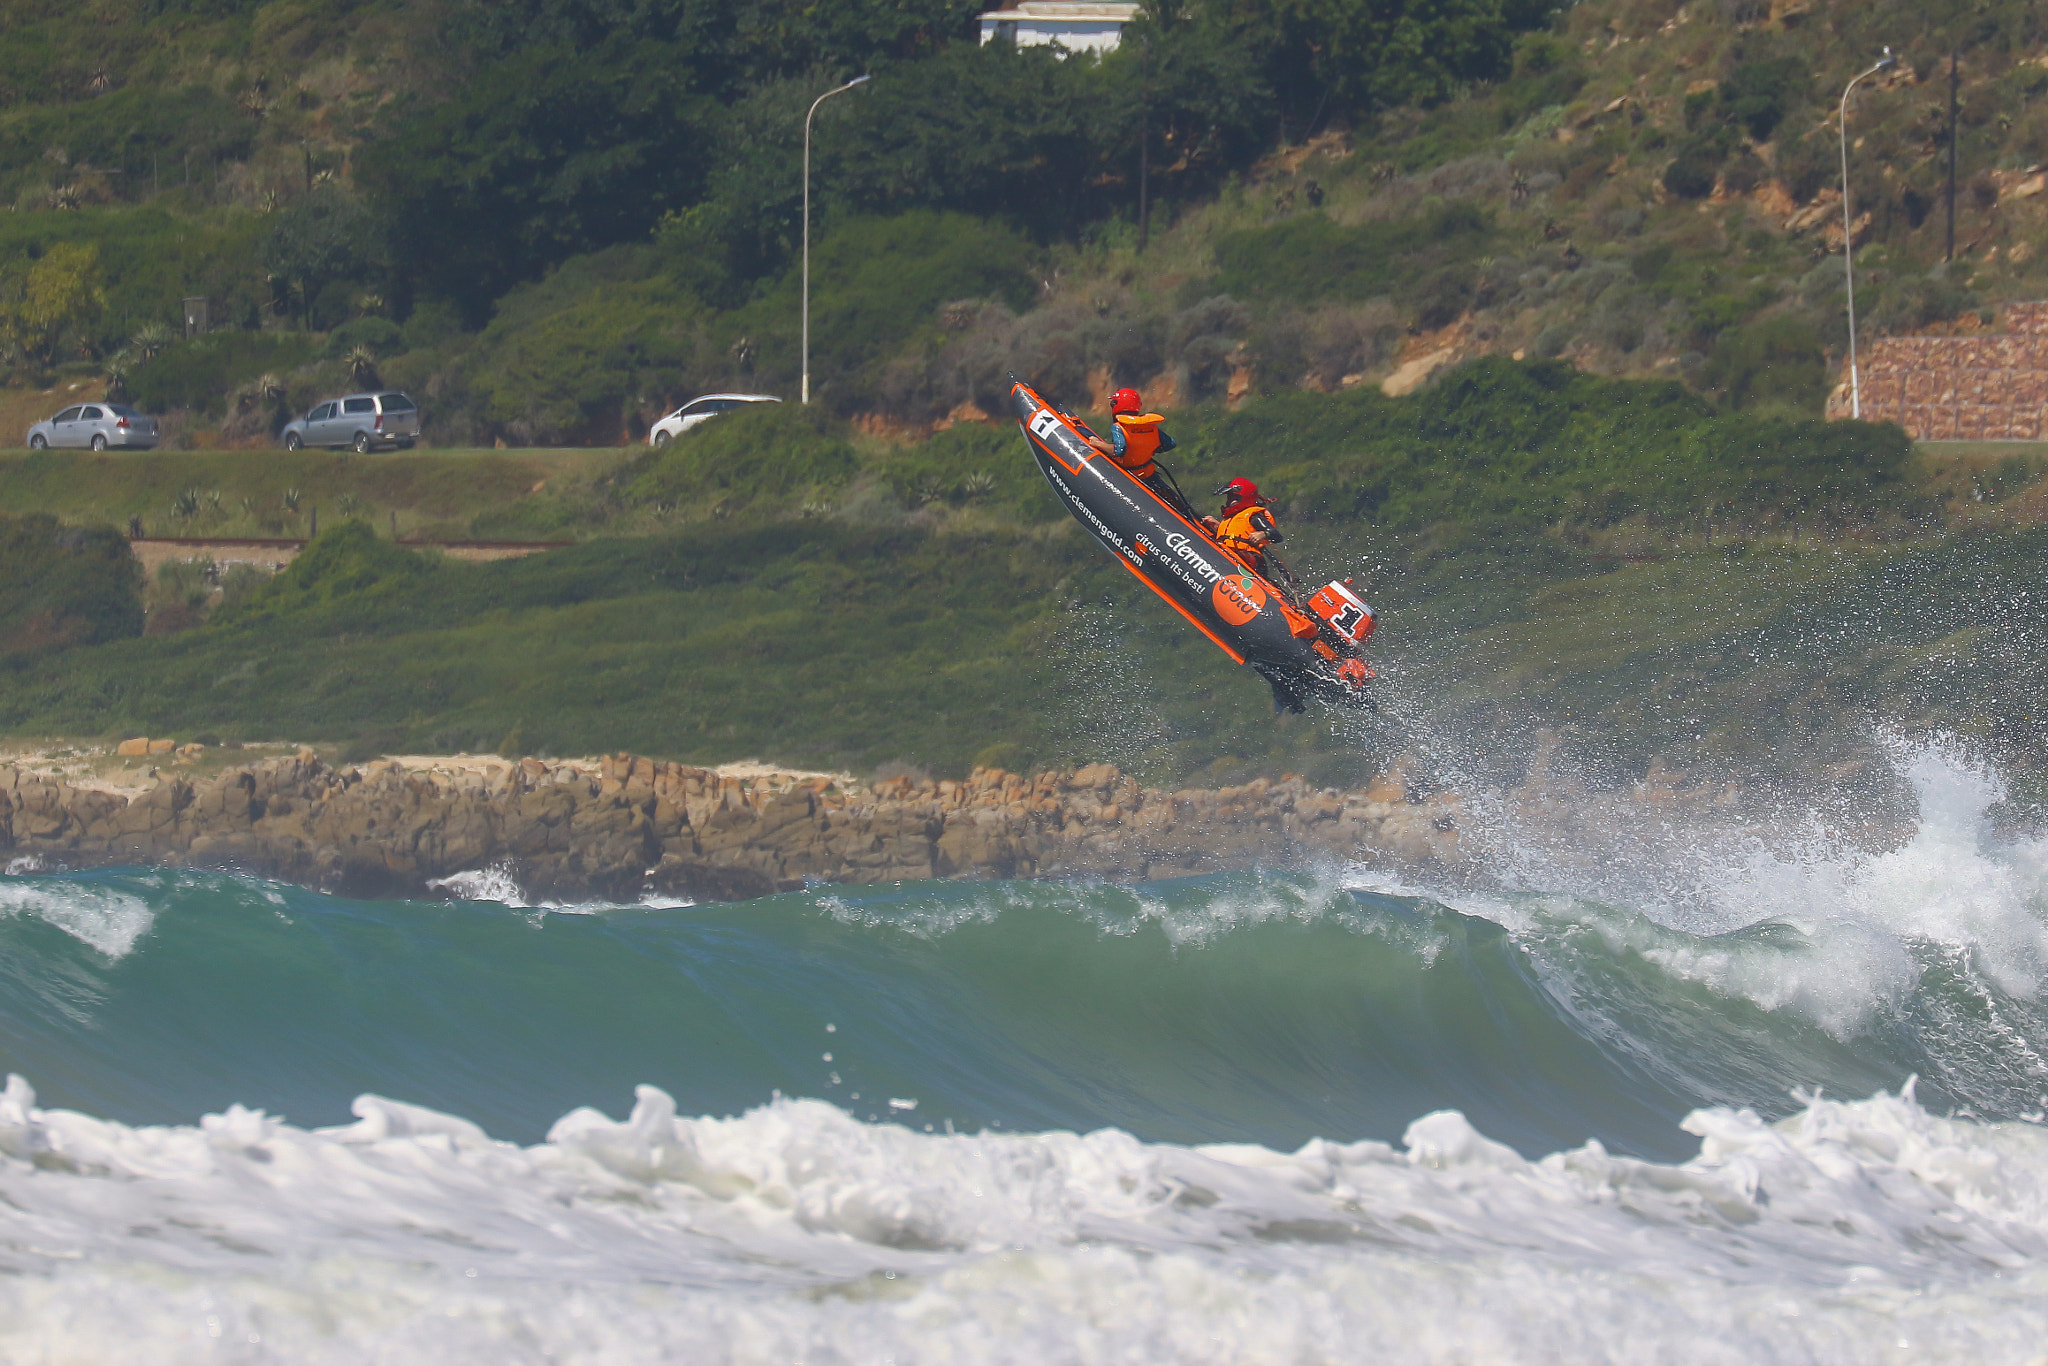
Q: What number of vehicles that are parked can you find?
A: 3